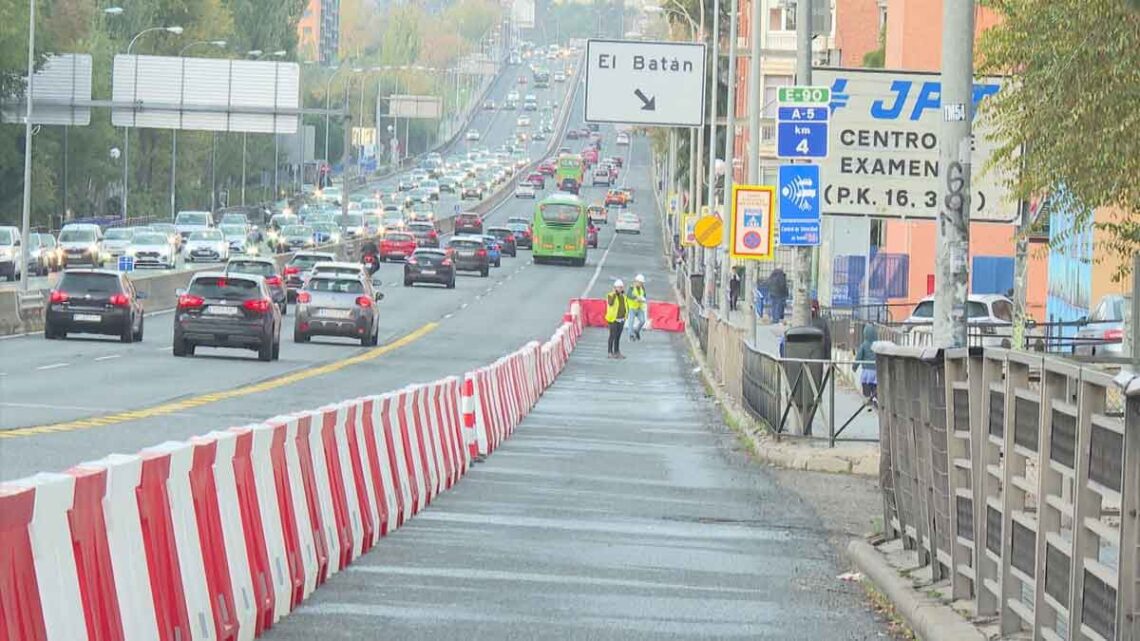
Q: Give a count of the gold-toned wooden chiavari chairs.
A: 0